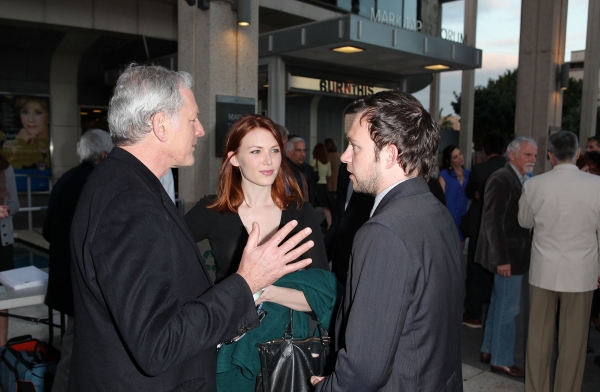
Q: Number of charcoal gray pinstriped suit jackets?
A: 1